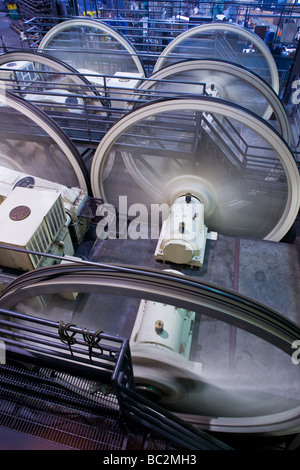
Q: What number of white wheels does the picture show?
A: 7